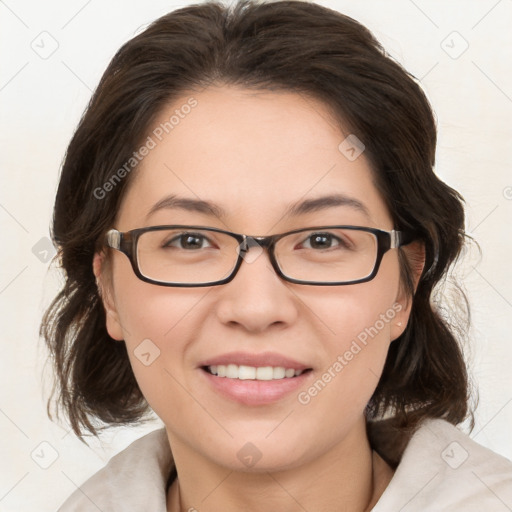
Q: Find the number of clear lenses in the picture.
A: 2